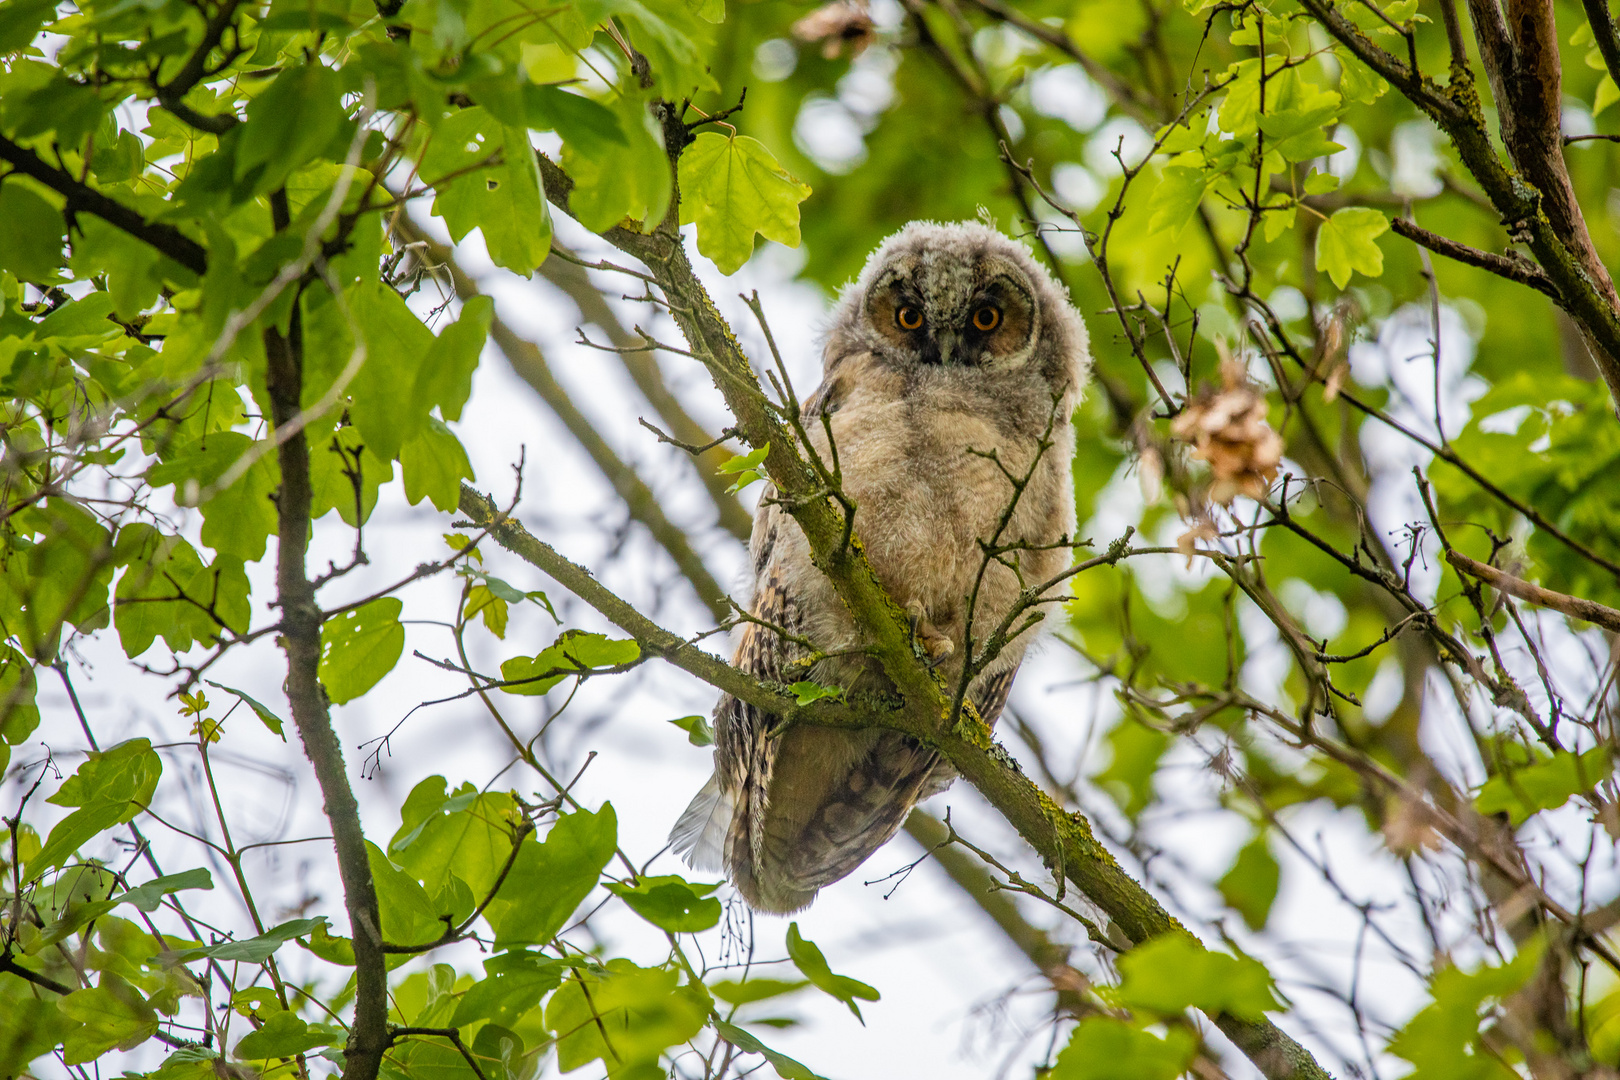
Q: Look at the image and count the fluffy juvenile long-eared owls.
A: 1